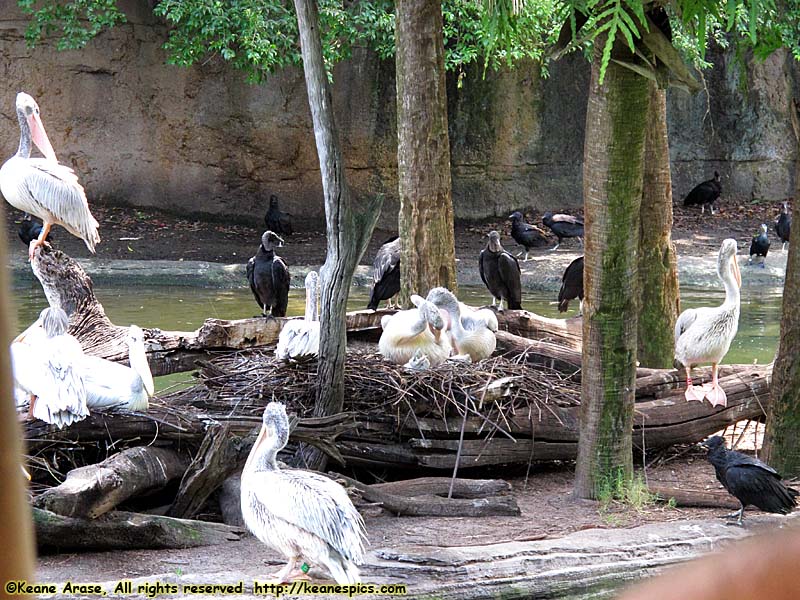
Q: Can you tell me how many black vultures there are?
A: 12